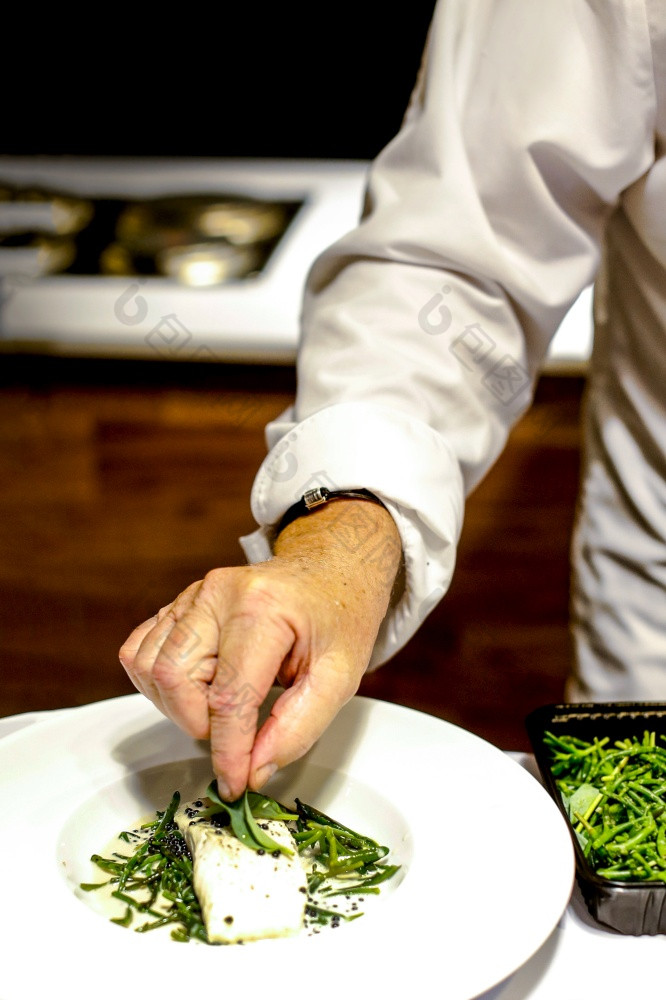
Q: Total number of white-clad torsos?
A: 1